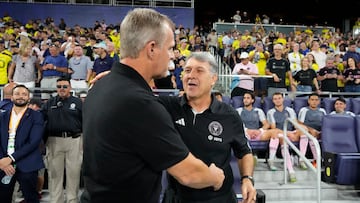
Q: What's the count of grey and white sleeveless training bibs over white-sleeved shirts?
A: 4